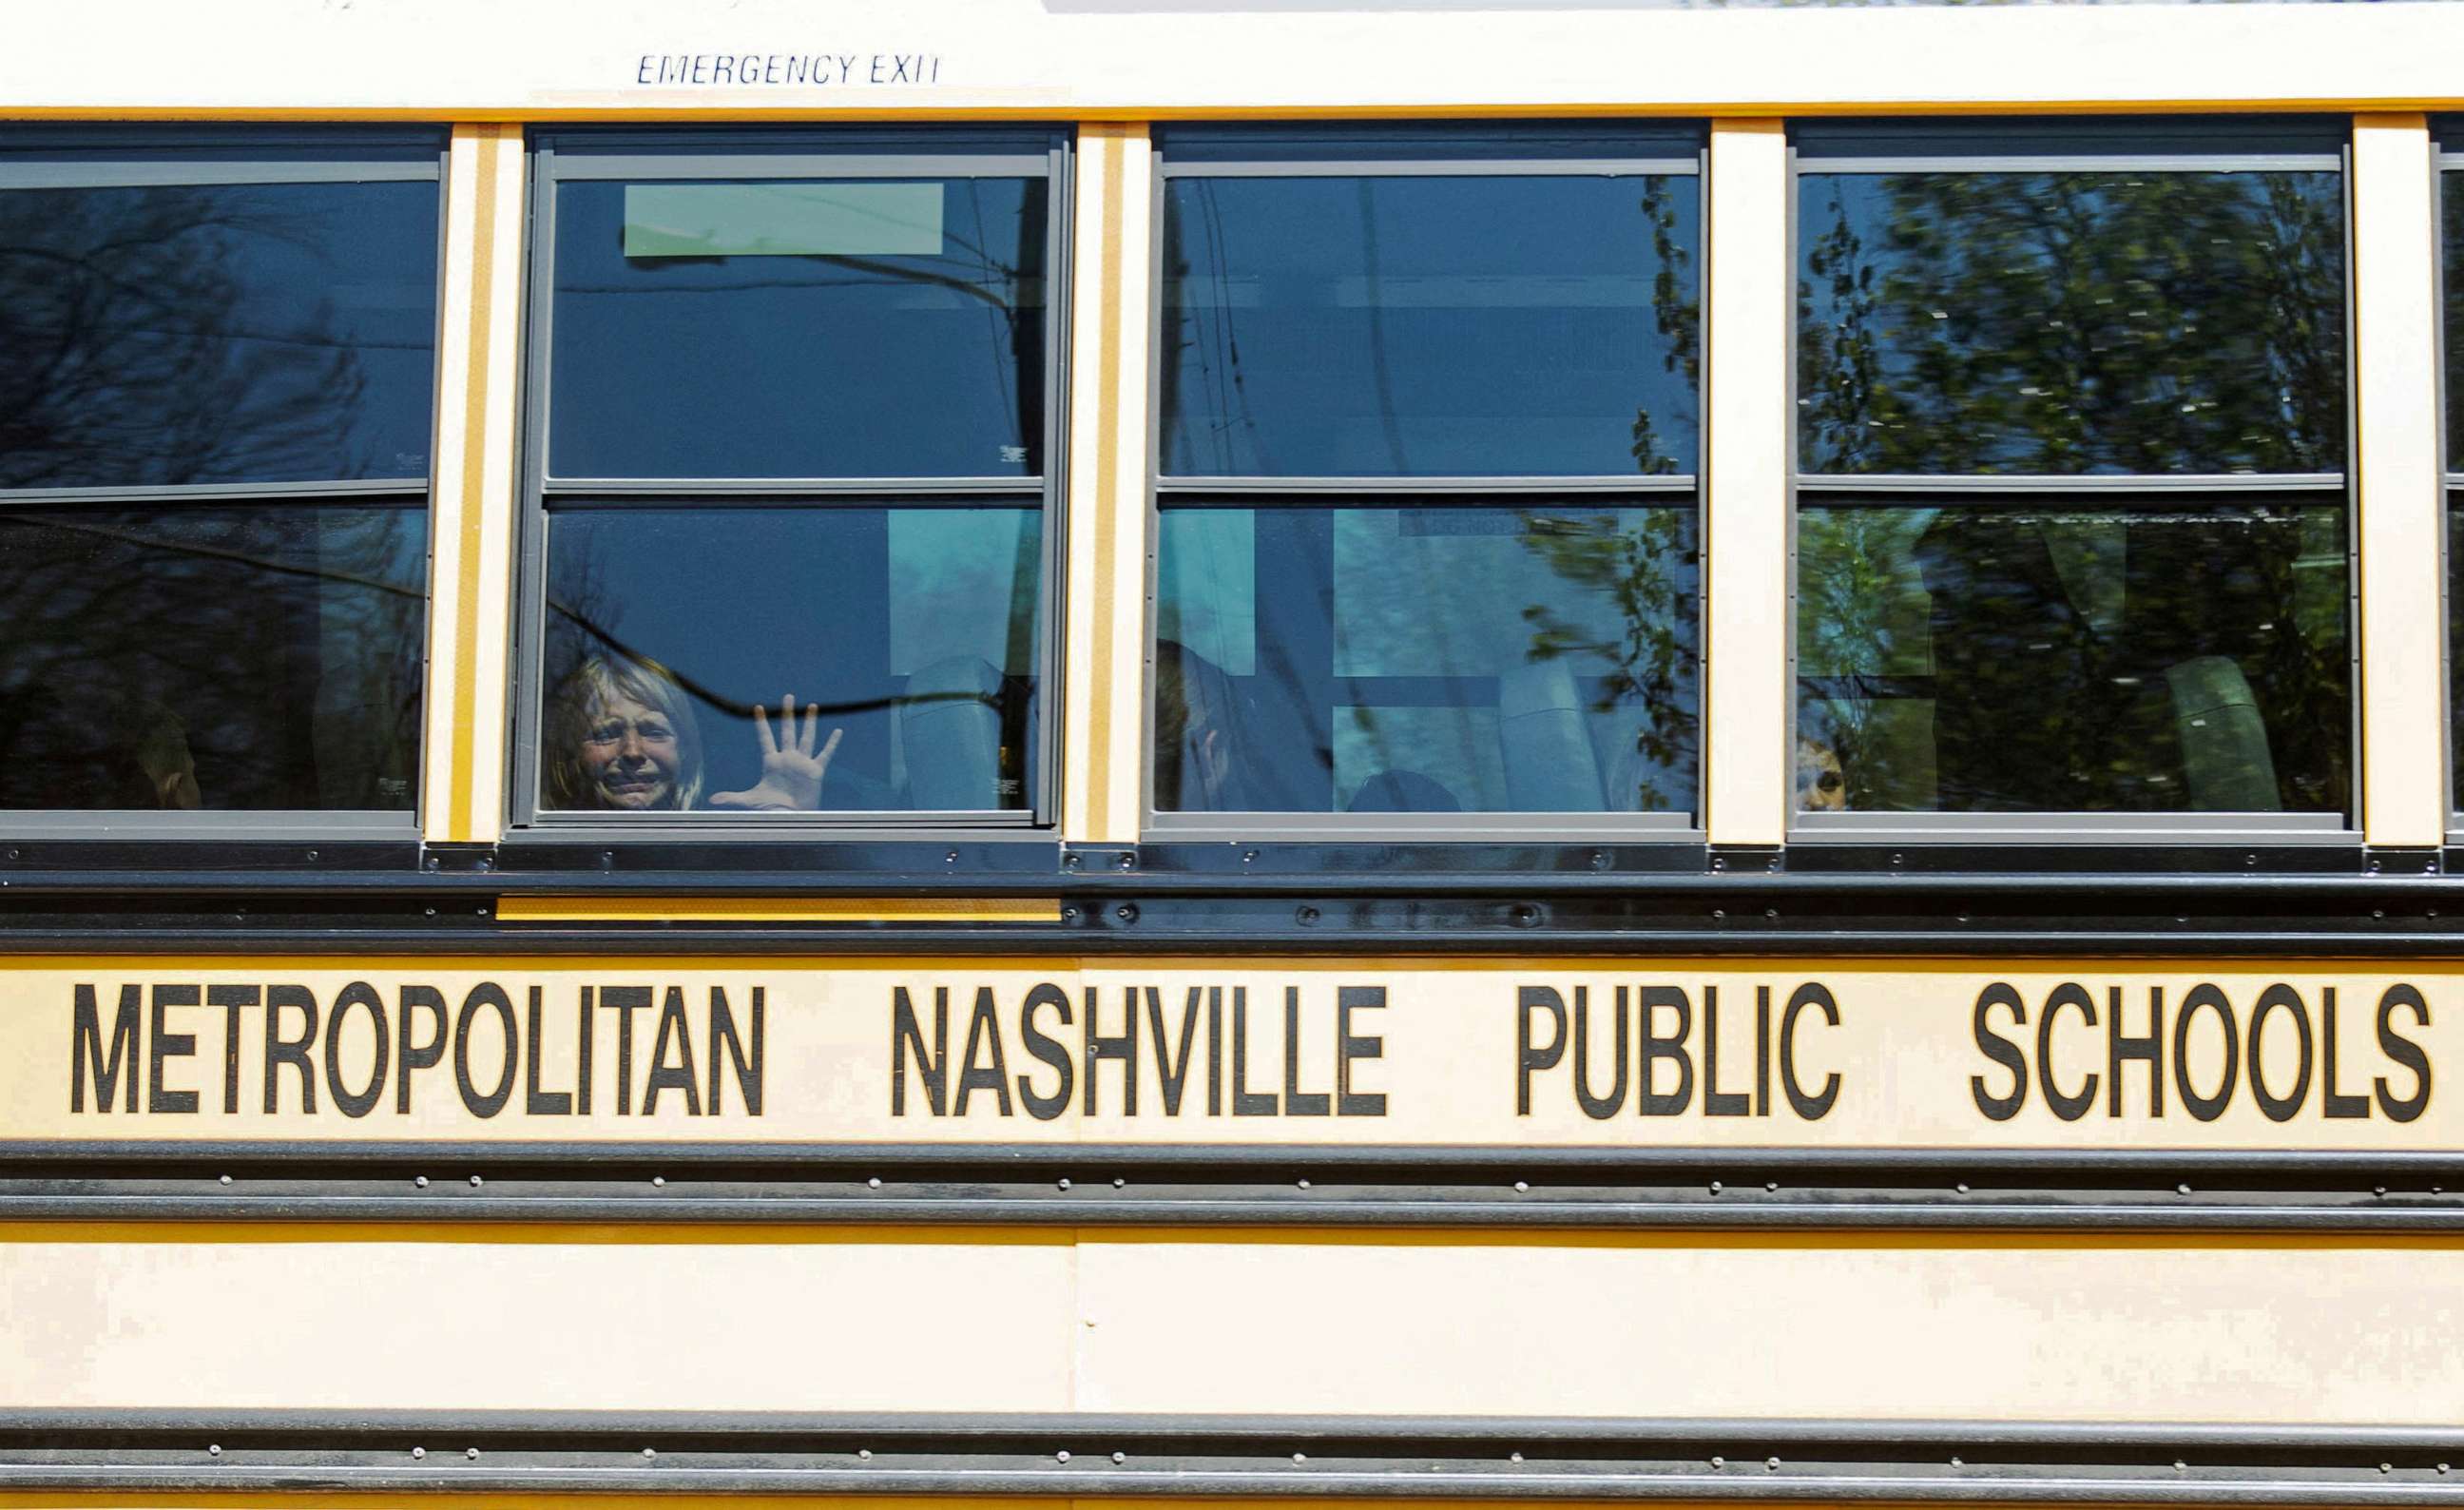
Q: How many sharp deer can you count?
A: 0